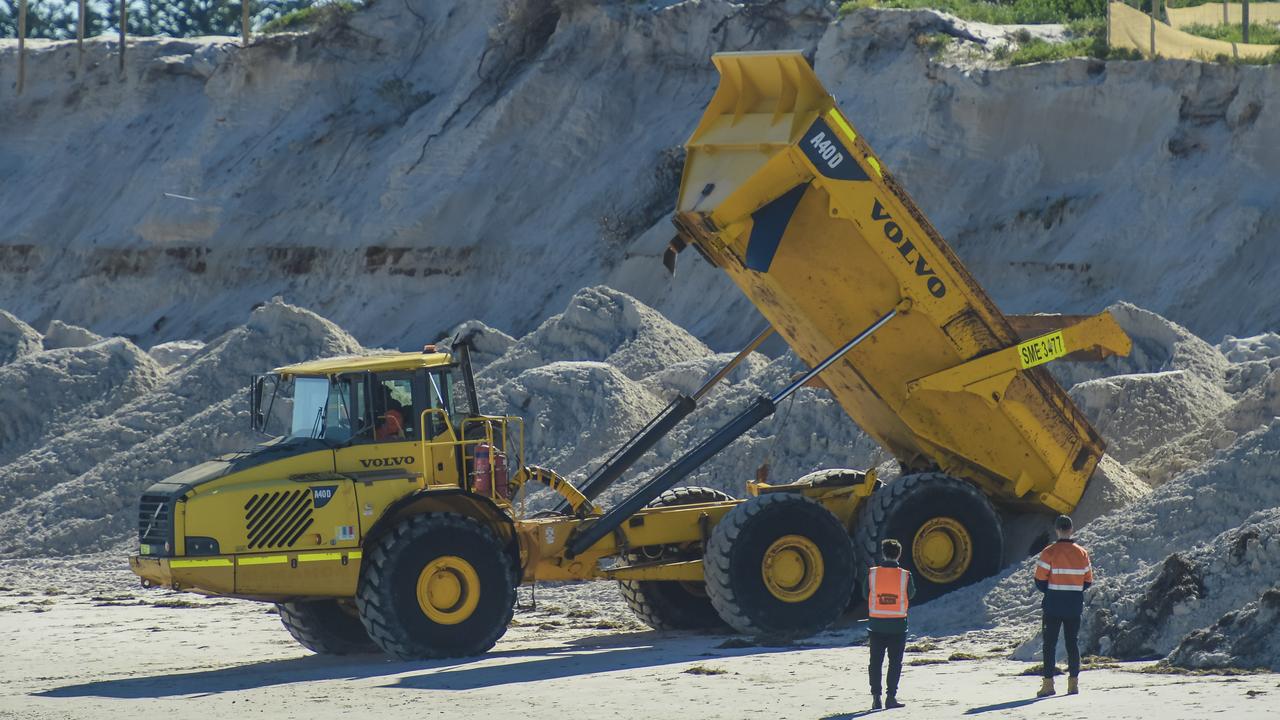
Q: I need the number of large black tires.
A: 6